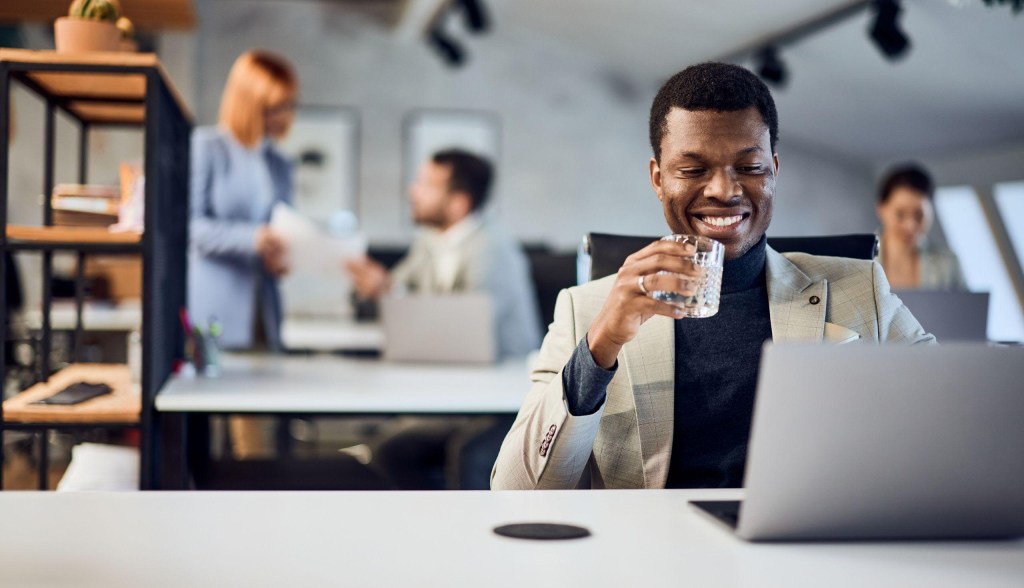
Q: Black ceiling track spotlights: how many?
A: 4